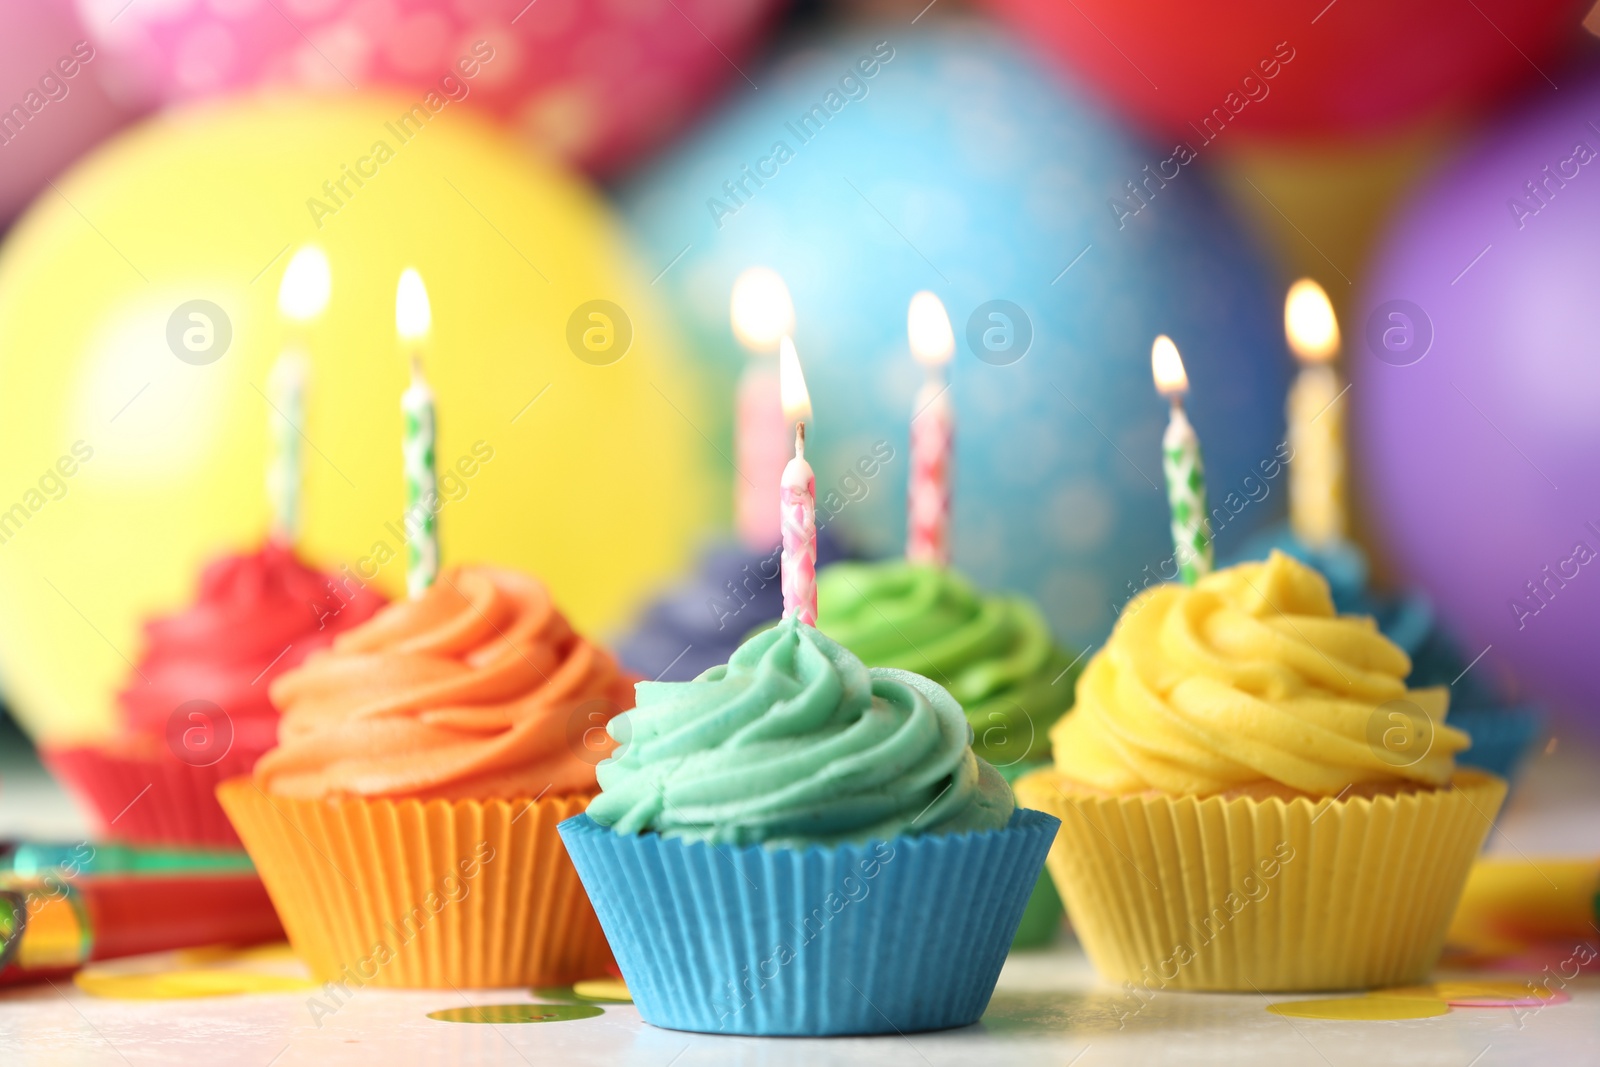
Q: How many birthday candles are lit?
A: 7